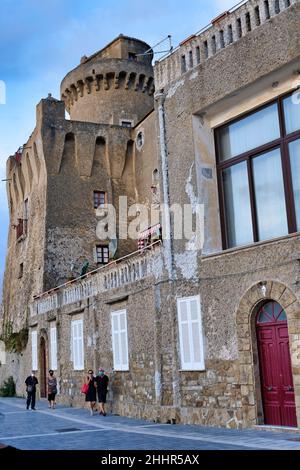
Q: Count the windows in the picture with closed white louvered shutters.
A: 5